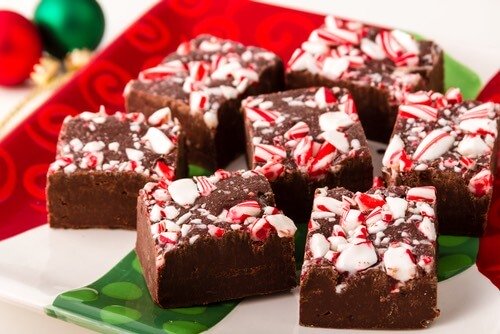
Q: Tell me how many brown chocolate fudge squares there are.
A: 7